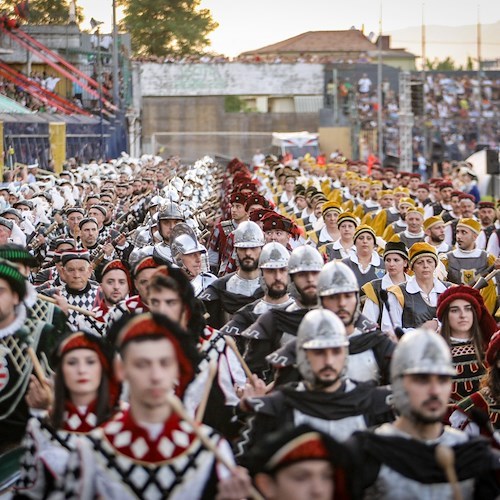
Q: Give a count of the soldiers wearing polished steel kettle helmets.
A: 6